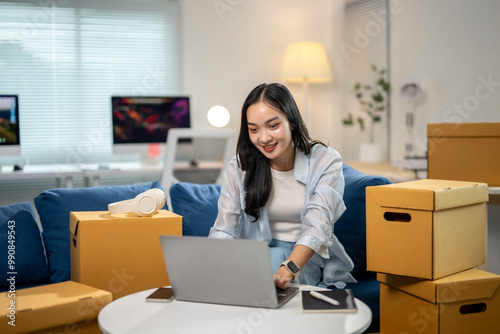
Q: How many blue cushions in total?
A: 4